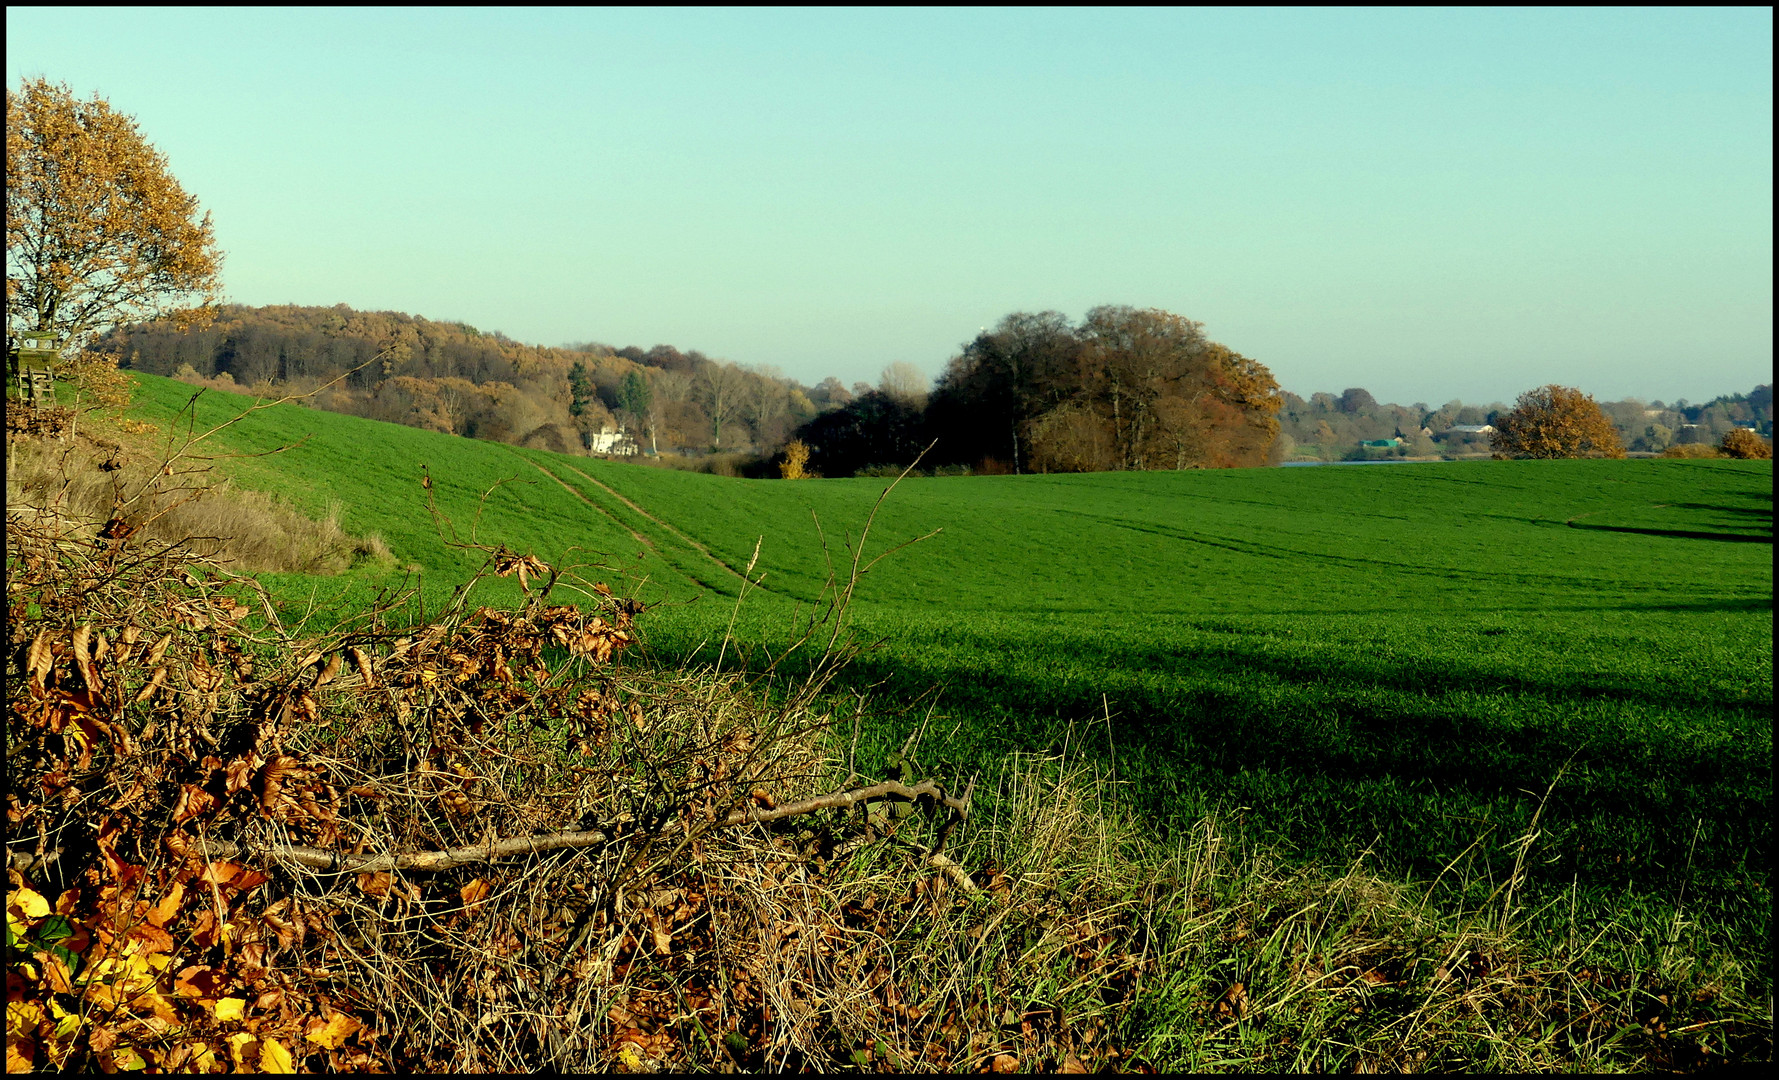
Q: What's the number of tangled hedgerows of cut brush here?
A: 1